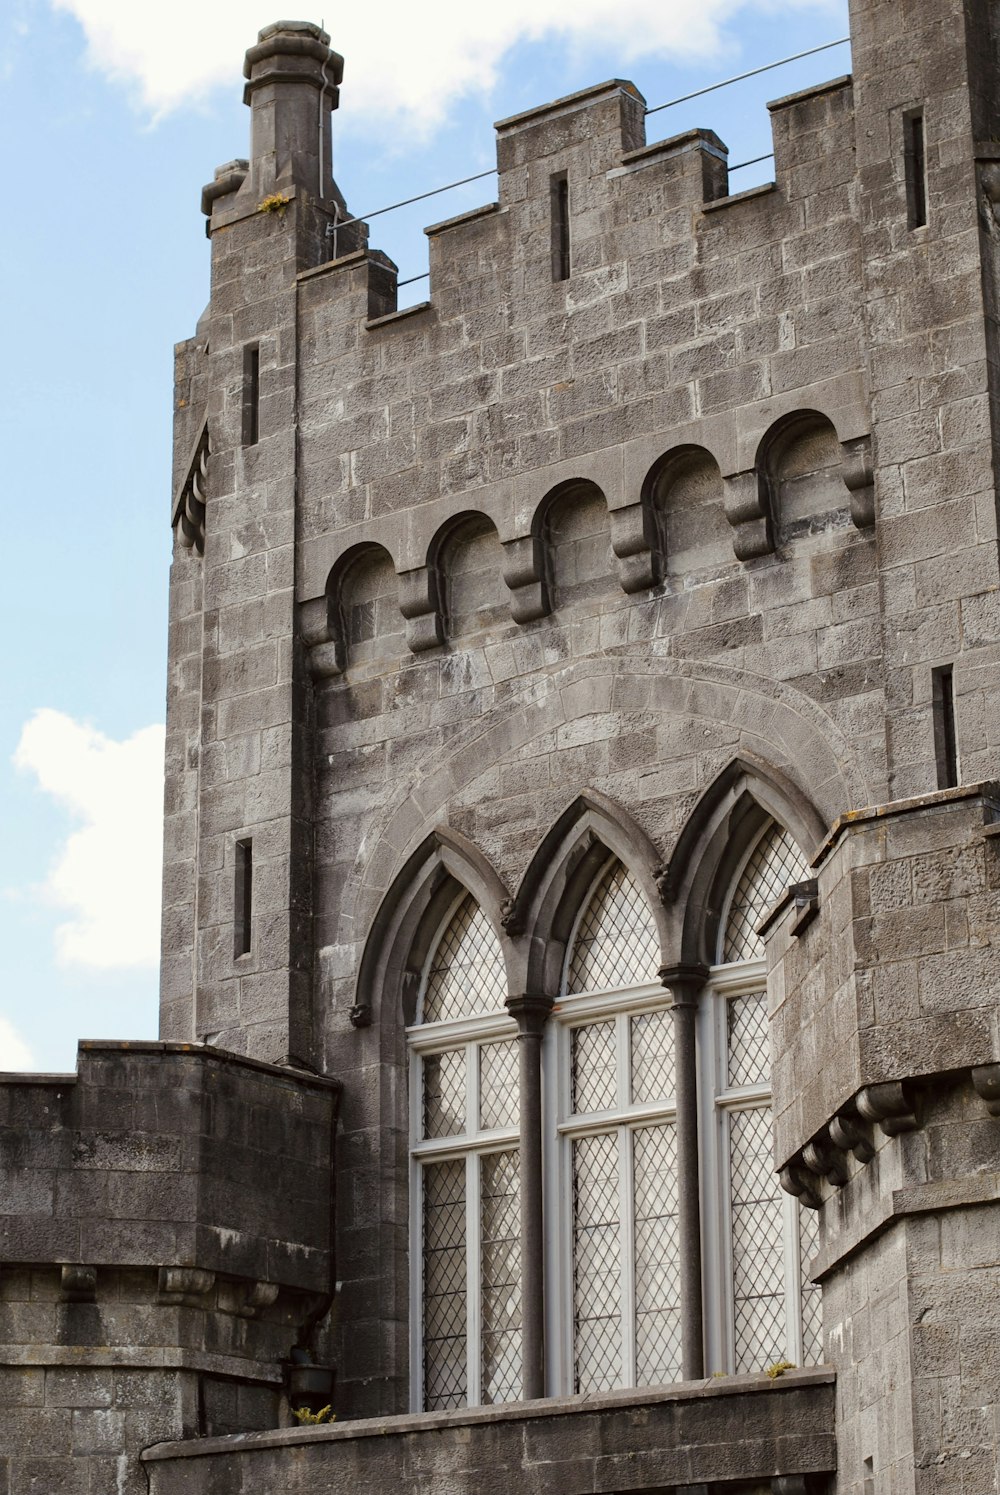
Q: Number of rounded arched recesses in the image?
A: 5